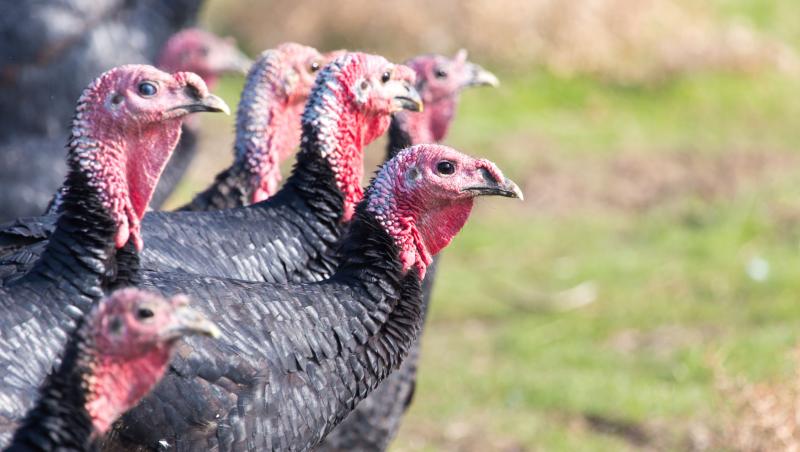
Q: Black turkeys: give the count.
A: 7